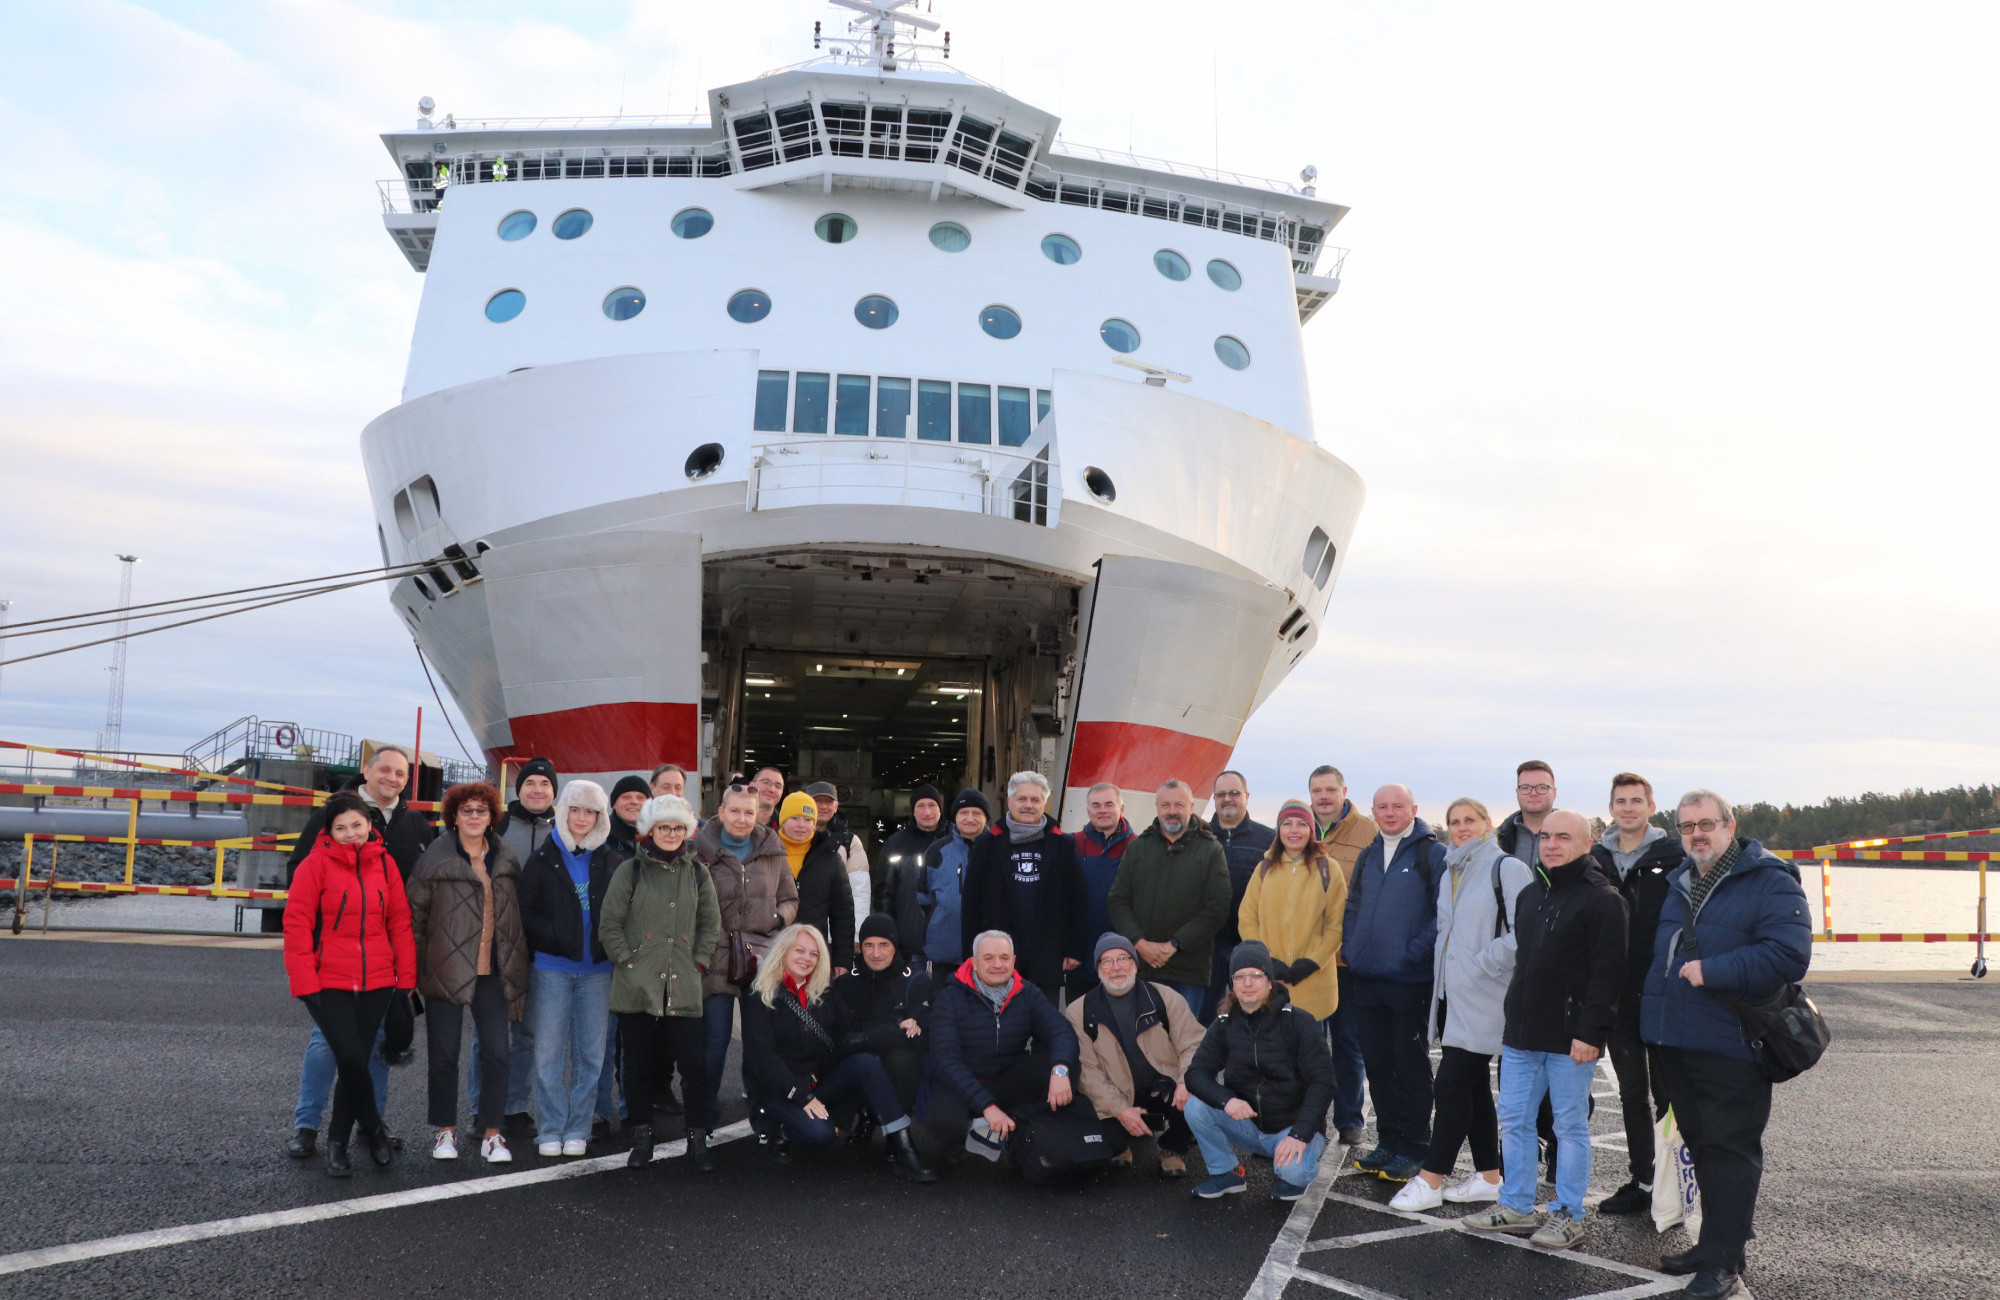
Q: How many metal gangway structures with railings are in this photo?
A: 1